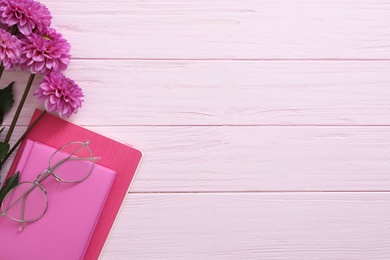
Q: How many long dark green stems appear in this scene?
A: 2